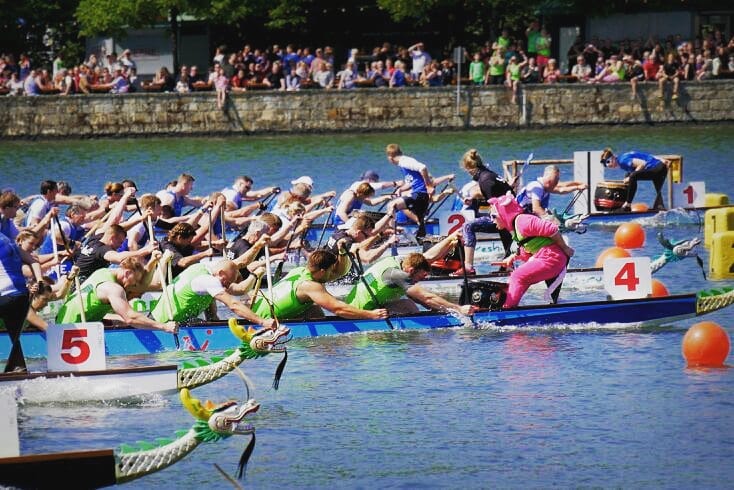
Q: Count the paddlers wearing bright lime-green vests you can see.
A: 4